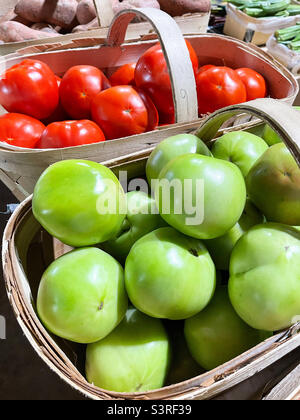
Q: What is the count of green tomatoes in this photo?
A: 13